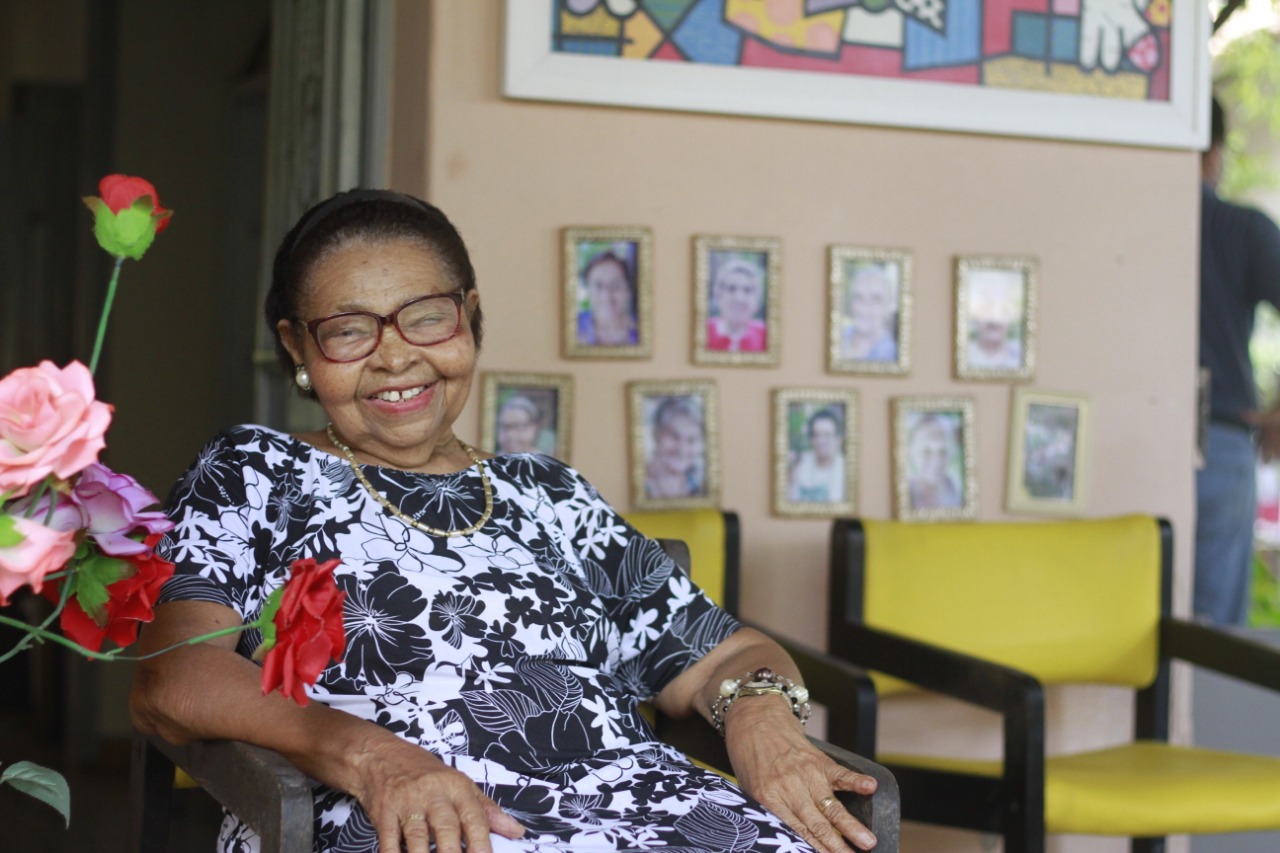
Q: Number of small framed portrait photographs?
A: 9